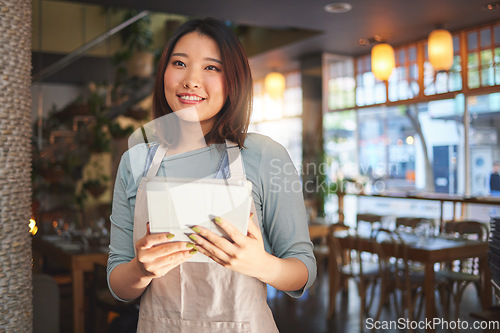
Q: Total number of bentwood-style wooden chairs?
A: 5